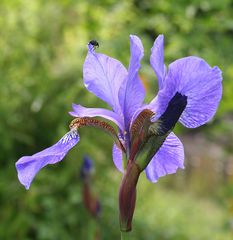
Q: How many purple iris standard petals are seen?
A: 3